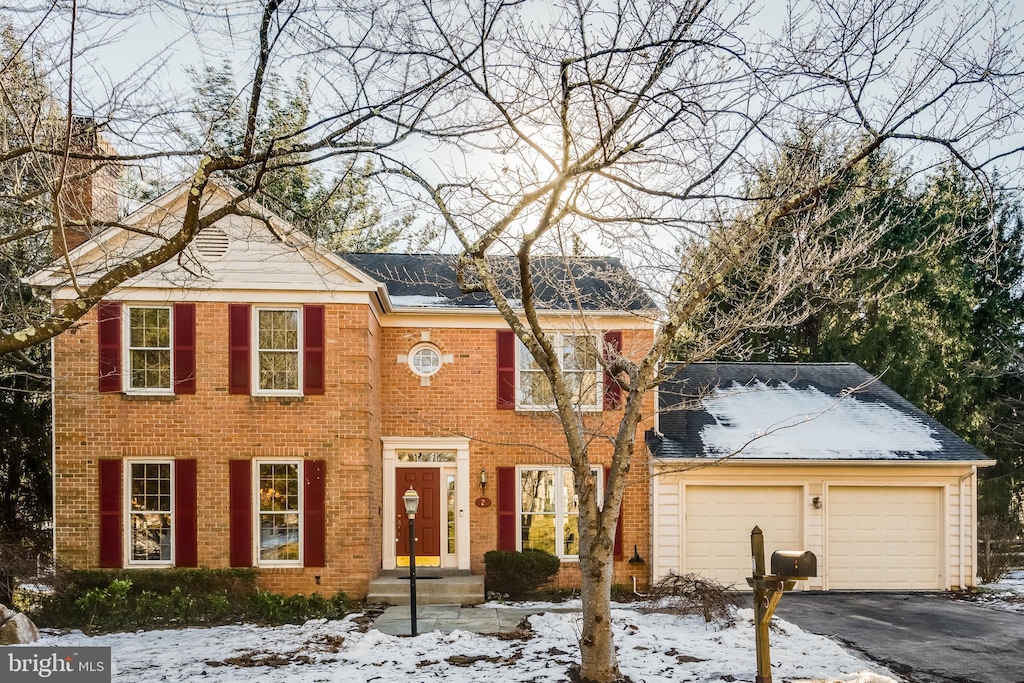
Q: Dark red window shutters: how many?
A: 12